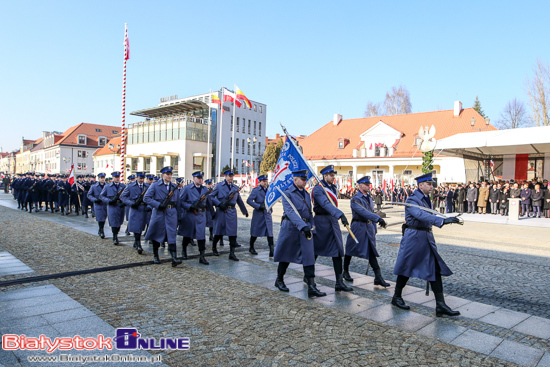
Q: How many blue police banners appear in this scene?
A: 1